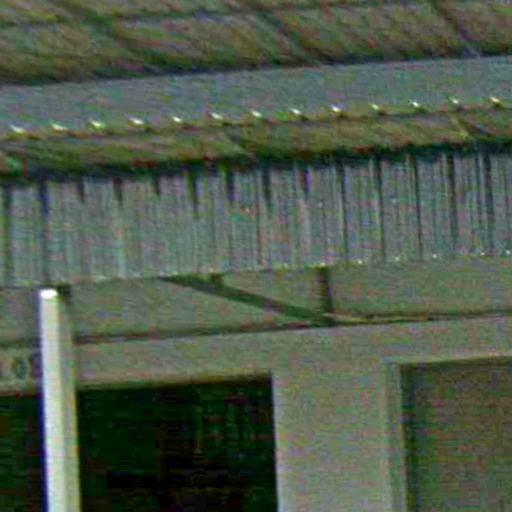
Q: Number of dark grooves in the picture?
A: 14